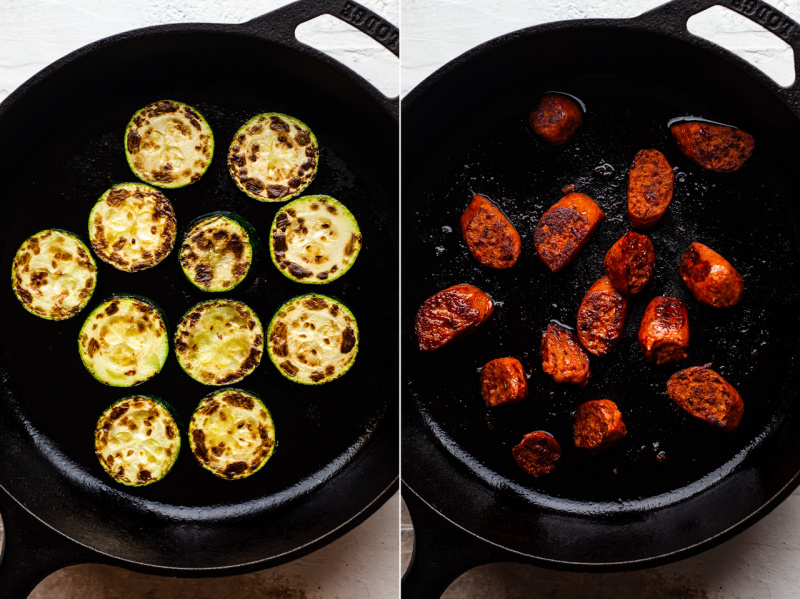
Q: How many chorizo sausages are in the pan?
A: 15